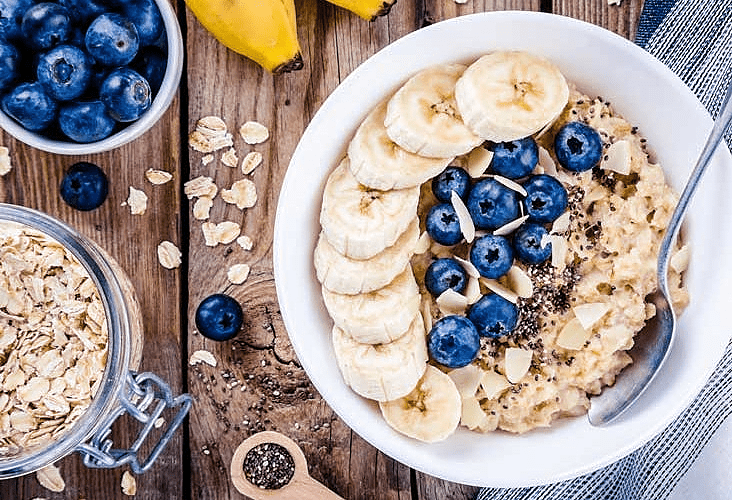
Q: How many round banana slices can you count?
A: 8